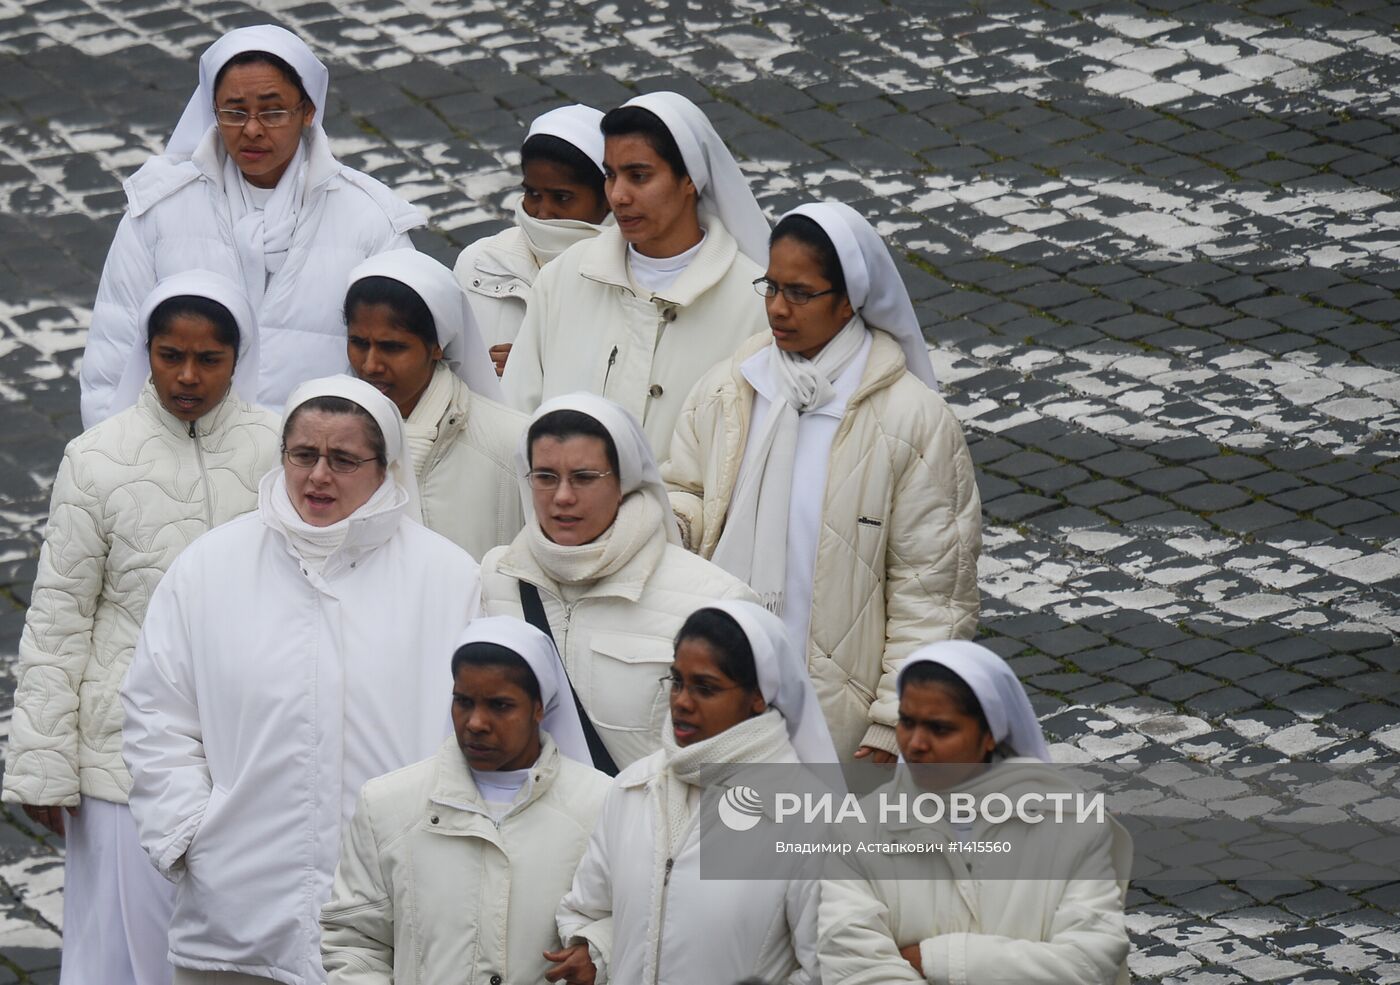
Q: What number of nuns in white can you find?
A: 11